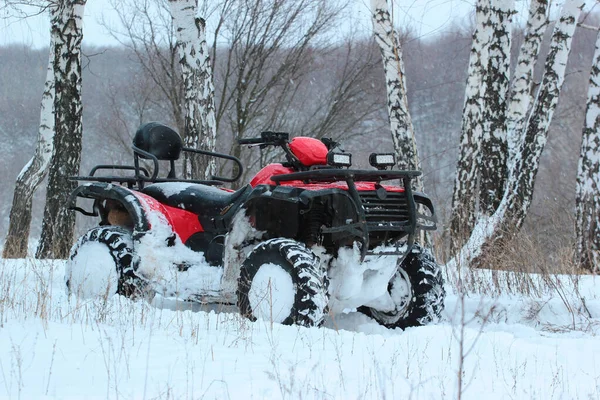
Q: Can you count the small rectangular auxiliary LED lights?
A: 2